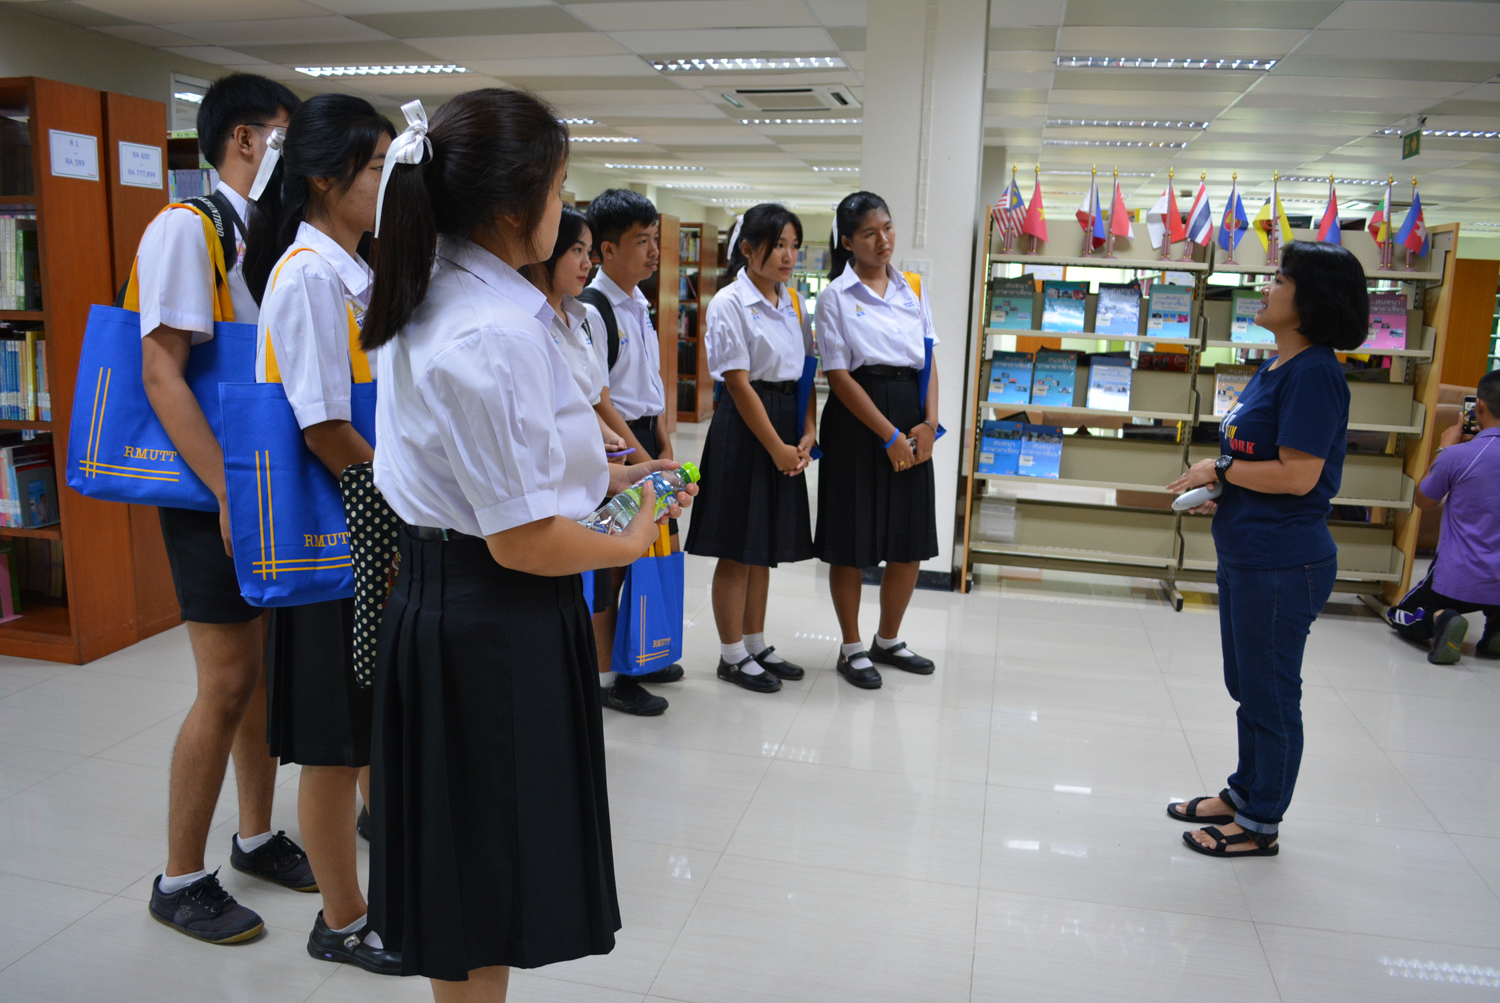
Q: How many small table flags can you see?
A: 11